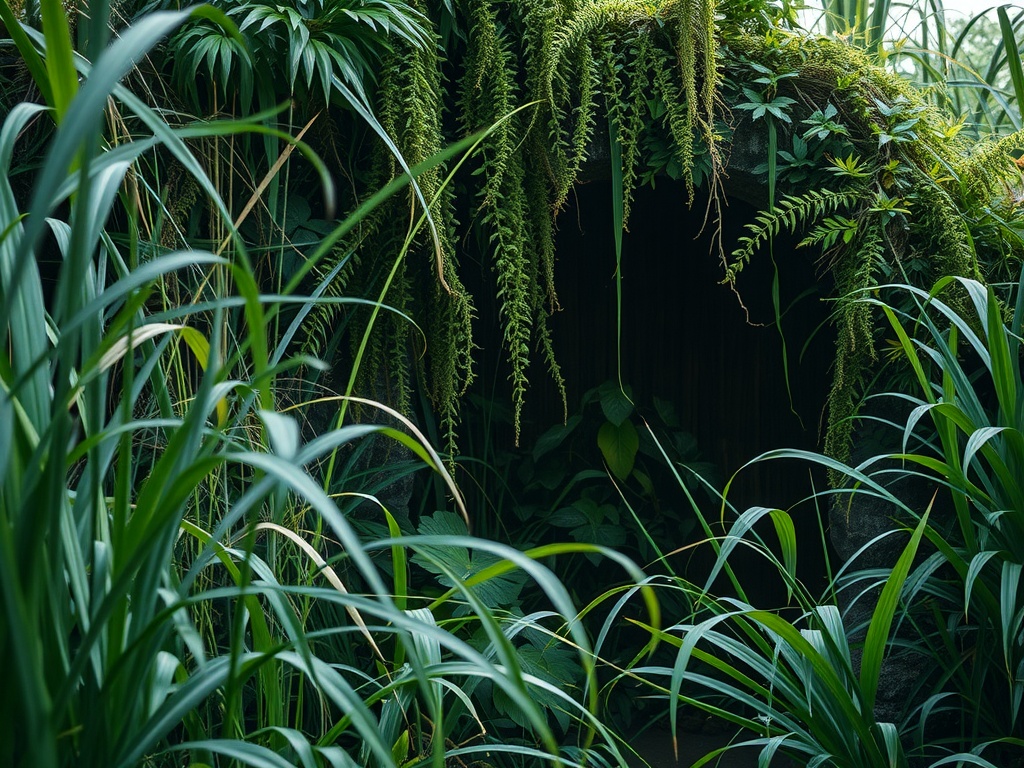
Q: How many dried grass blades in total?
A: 4